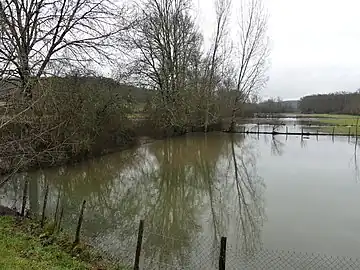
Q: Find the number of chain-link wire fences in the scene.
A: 1